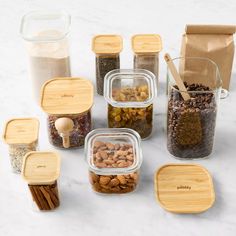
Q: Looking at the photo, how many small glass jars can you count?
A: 4